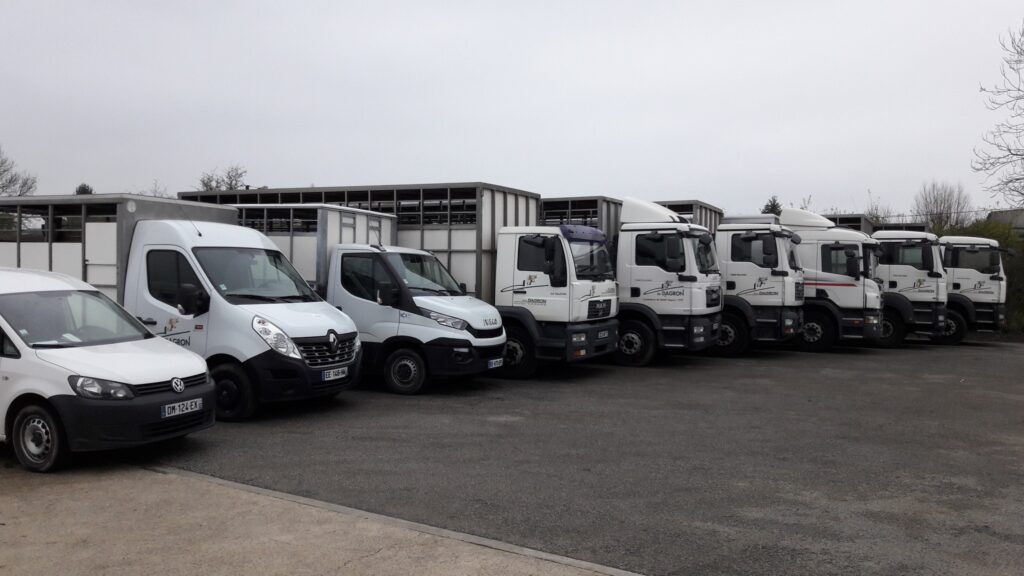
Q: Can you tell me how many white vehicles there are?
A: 9